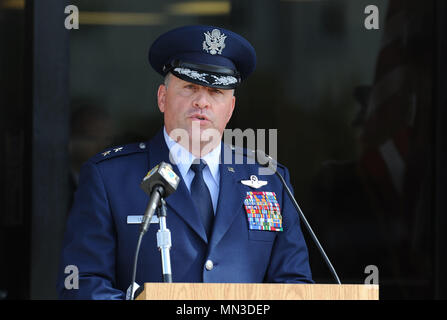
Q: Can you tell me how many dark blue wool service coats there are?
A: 1